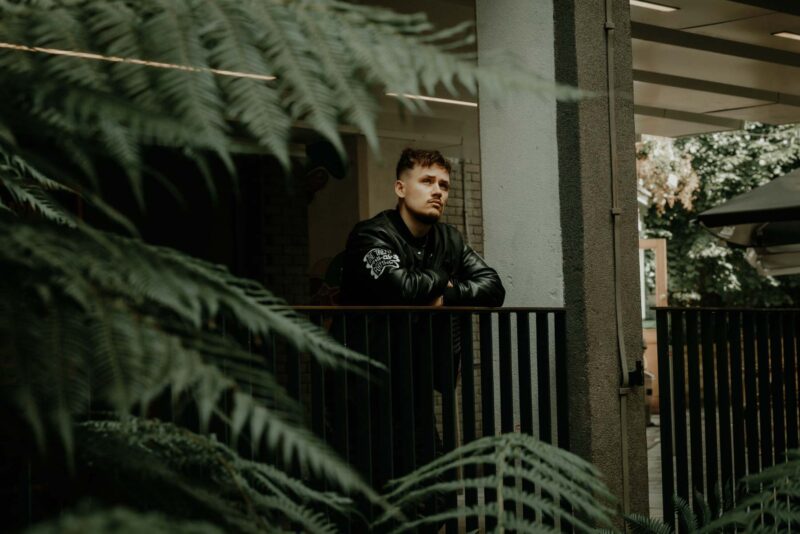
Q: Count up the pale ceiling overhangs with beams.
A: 1